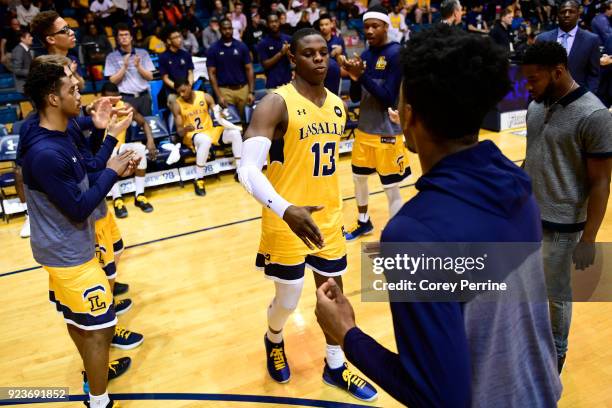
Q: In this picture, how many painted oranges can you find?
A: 0